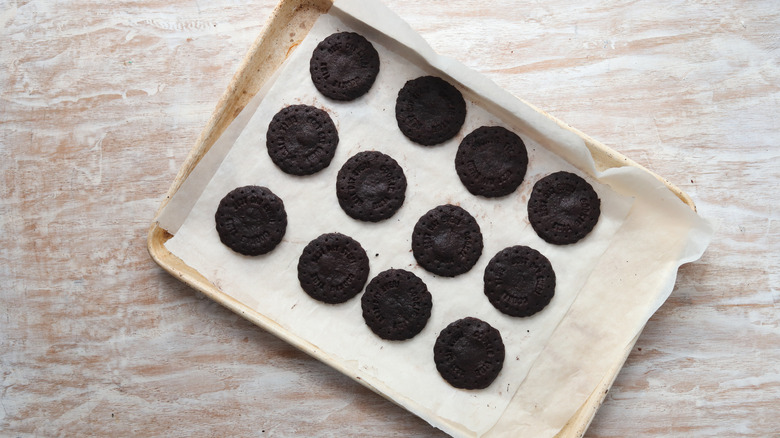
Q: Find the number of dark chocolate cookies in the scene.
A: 12